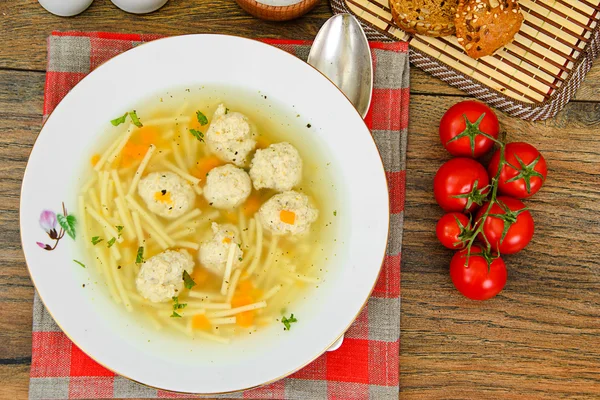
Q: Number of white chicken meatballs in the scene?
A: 7